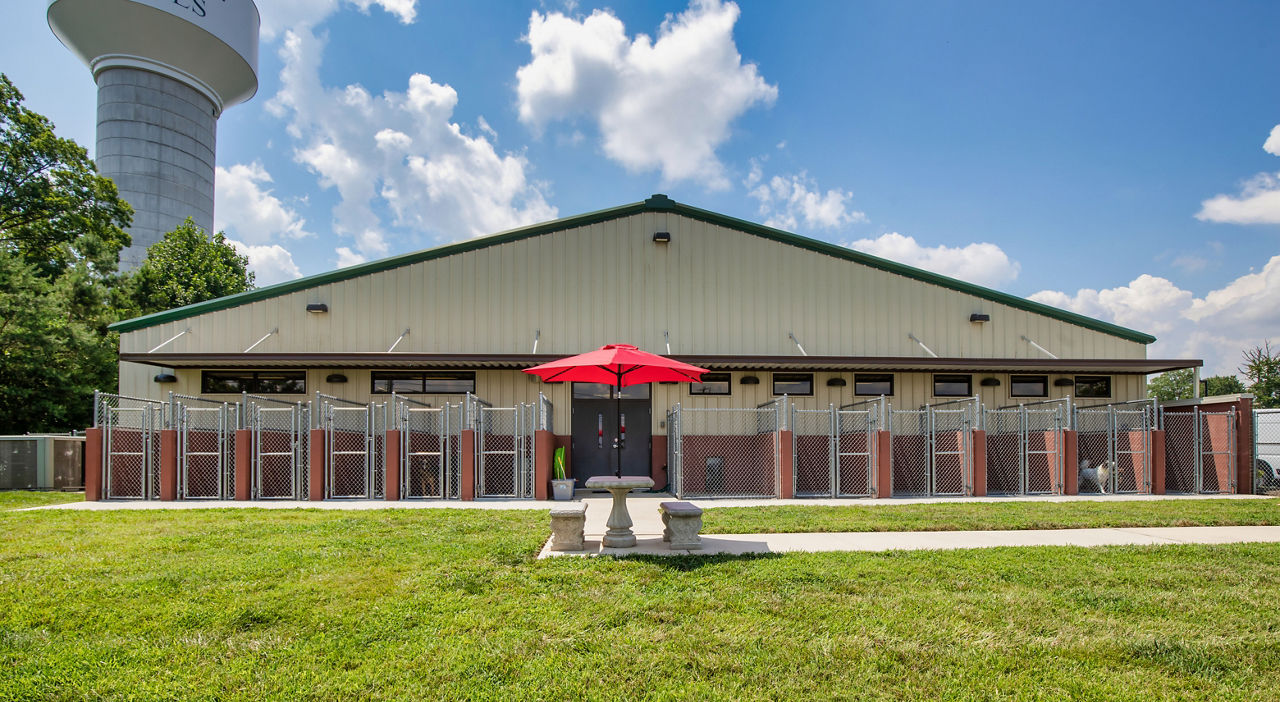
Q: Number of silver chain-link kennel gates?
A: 11